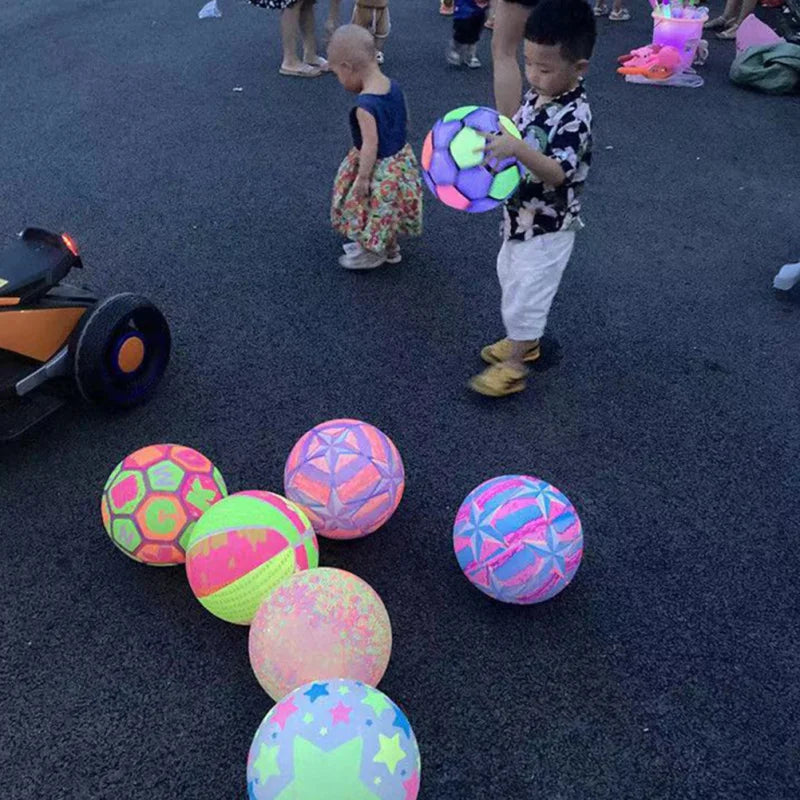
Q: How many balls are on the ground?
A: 6